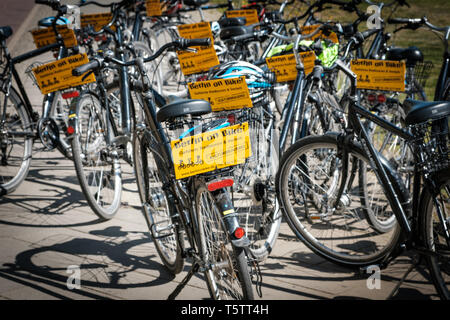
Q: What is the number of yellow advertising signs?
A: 12